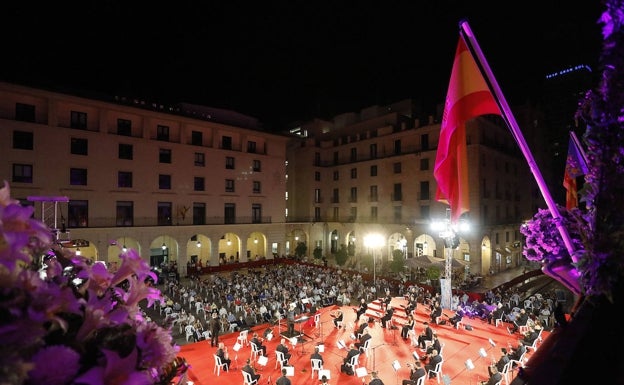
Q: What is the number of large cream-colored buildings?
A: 2